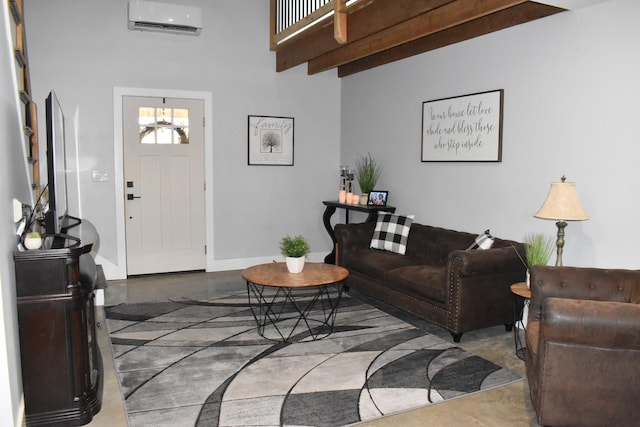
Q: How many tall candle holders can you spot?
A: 2